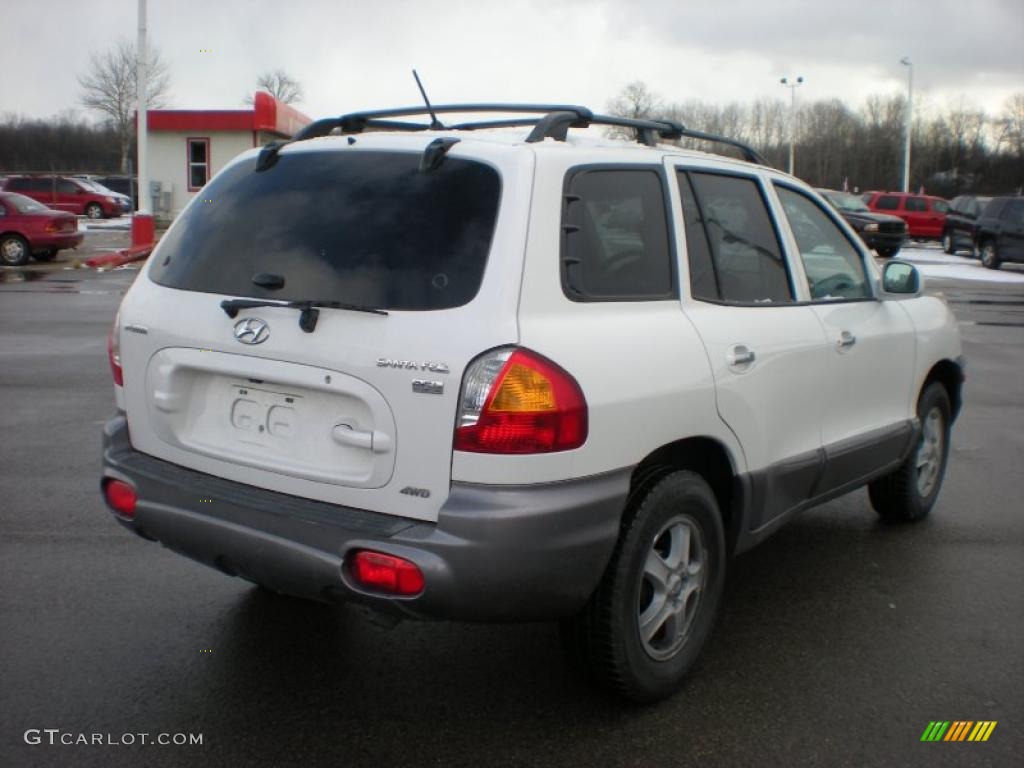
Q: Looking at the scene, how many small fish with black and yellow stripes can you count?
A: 0